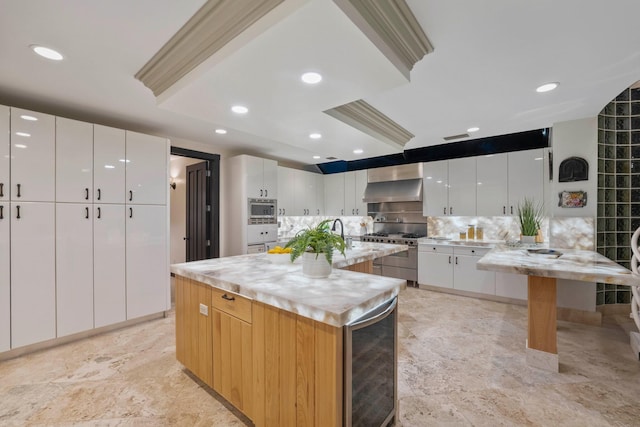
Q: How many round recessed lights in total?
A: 9